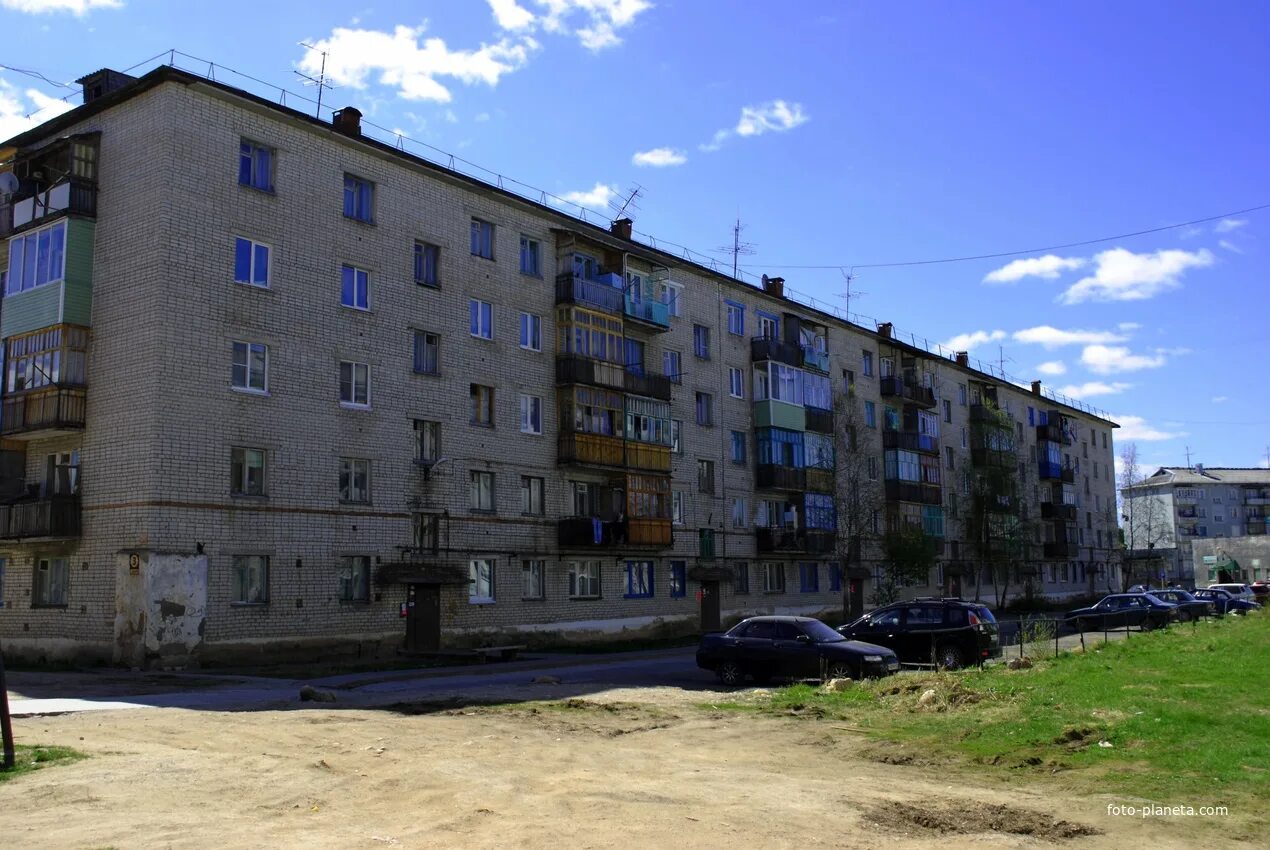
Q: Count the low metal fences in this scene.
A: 1